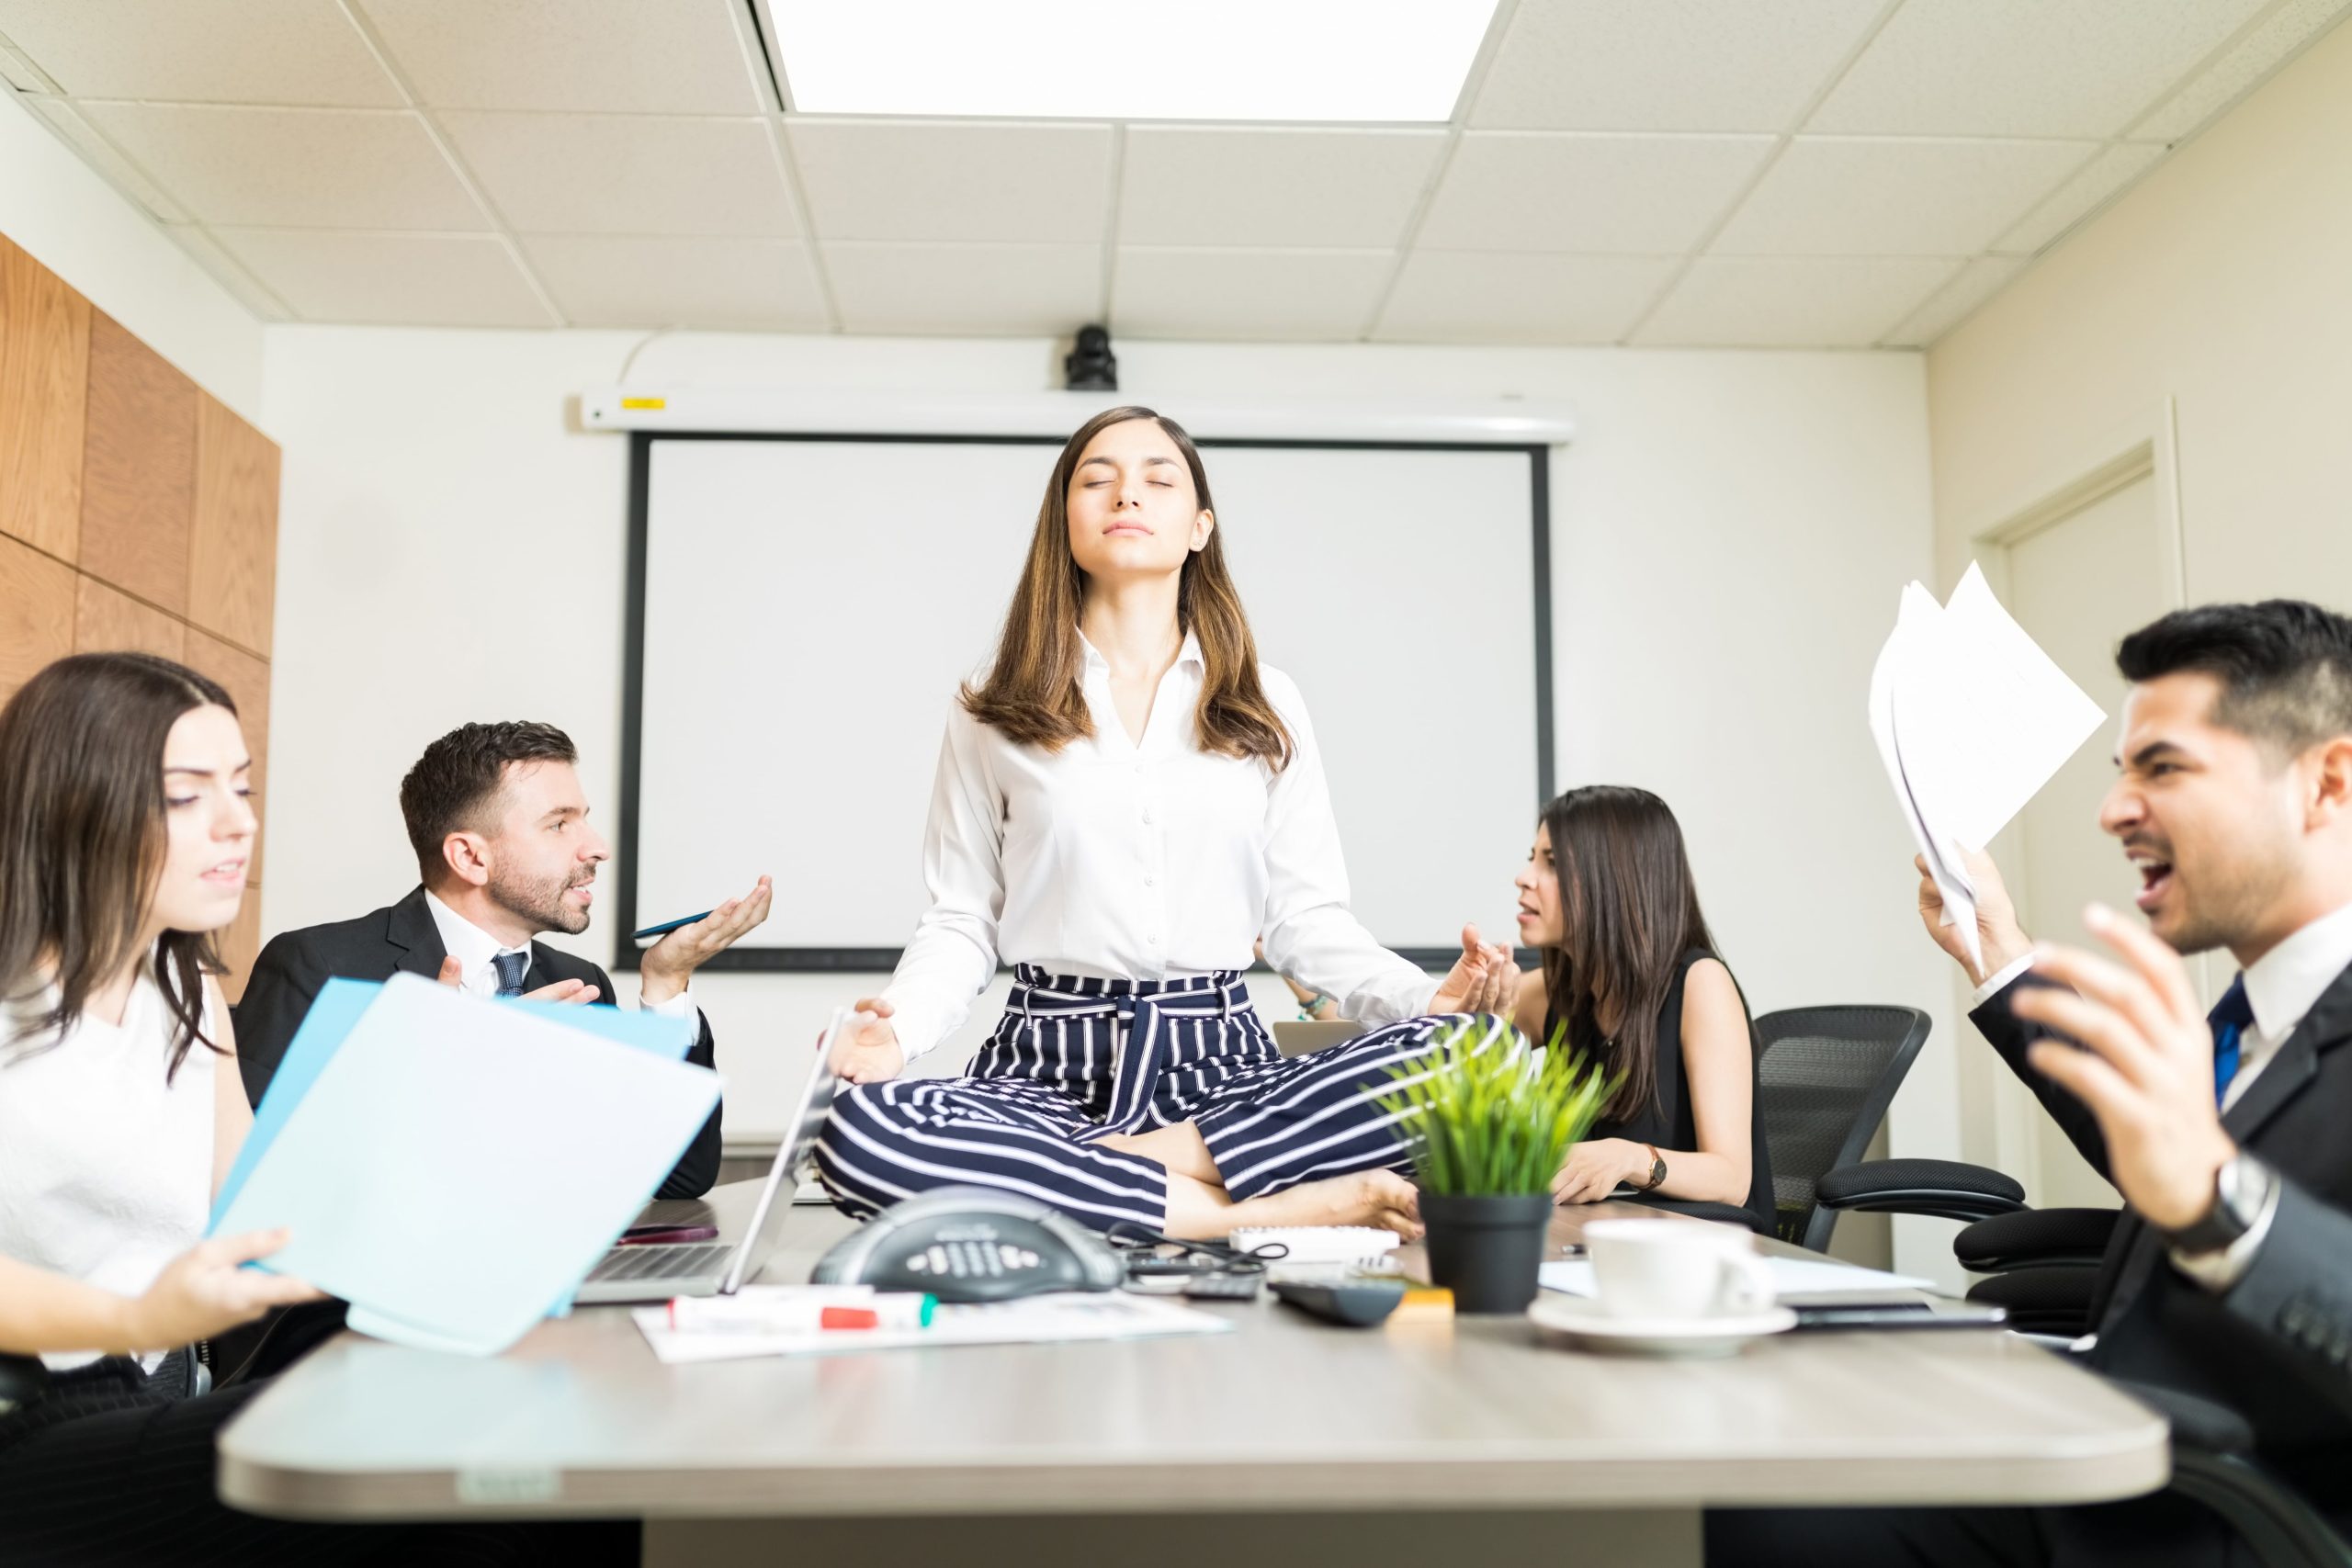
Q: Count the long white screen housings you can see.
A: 1